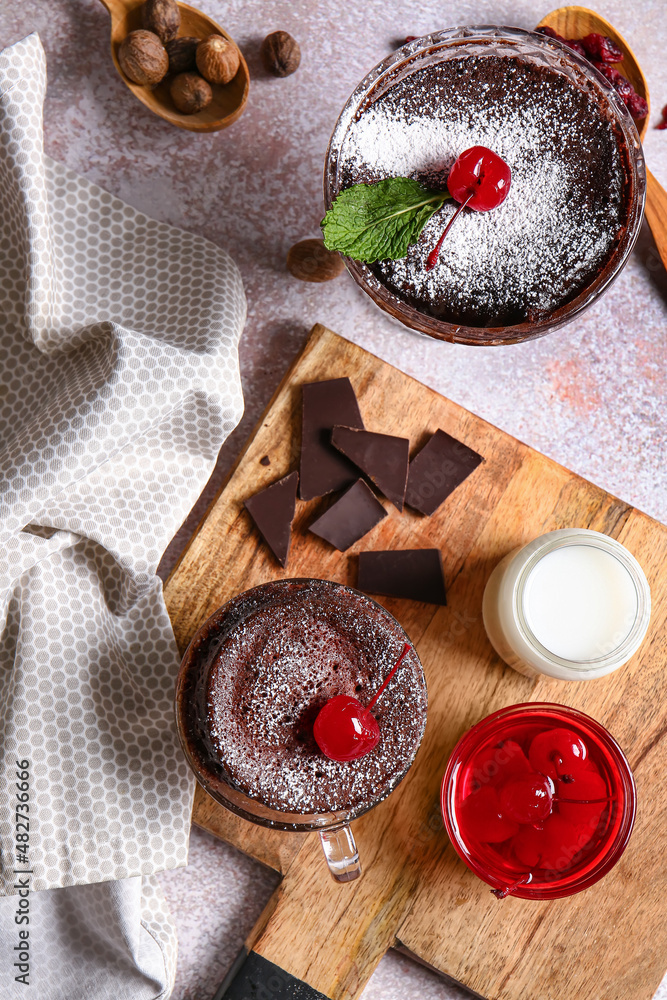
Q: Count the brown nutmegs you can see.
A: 7